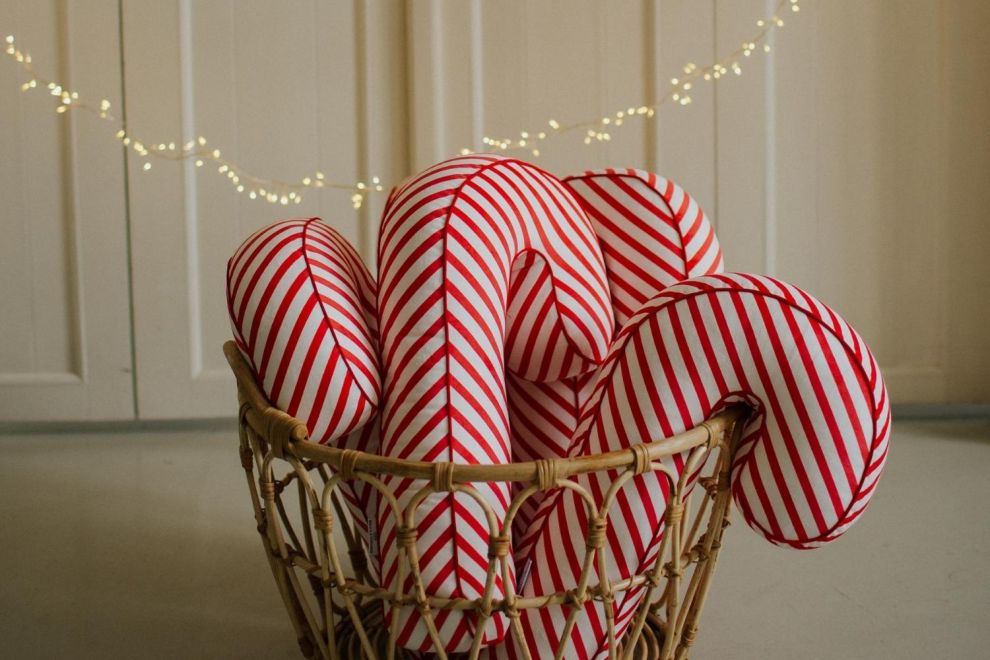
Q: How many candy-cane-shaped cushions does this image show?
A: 4